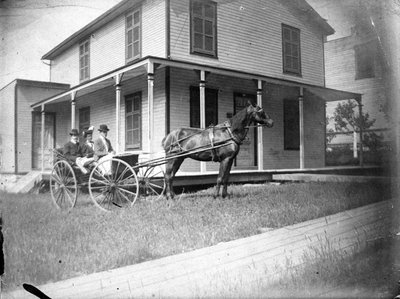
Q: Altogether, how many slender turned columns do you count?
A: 8